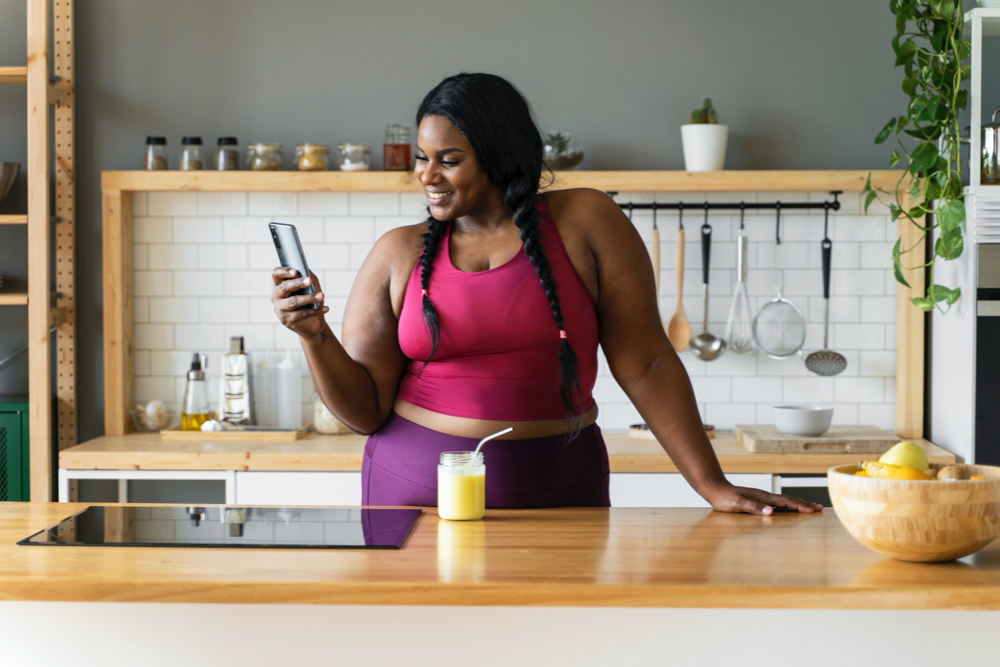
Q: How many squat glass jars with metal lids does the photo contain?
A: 3